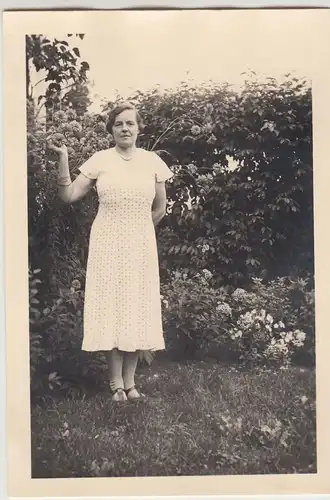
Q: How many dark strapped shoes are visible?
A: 2